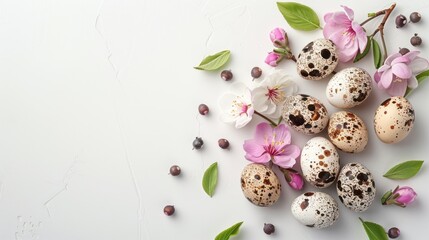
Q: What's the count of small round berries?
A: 13